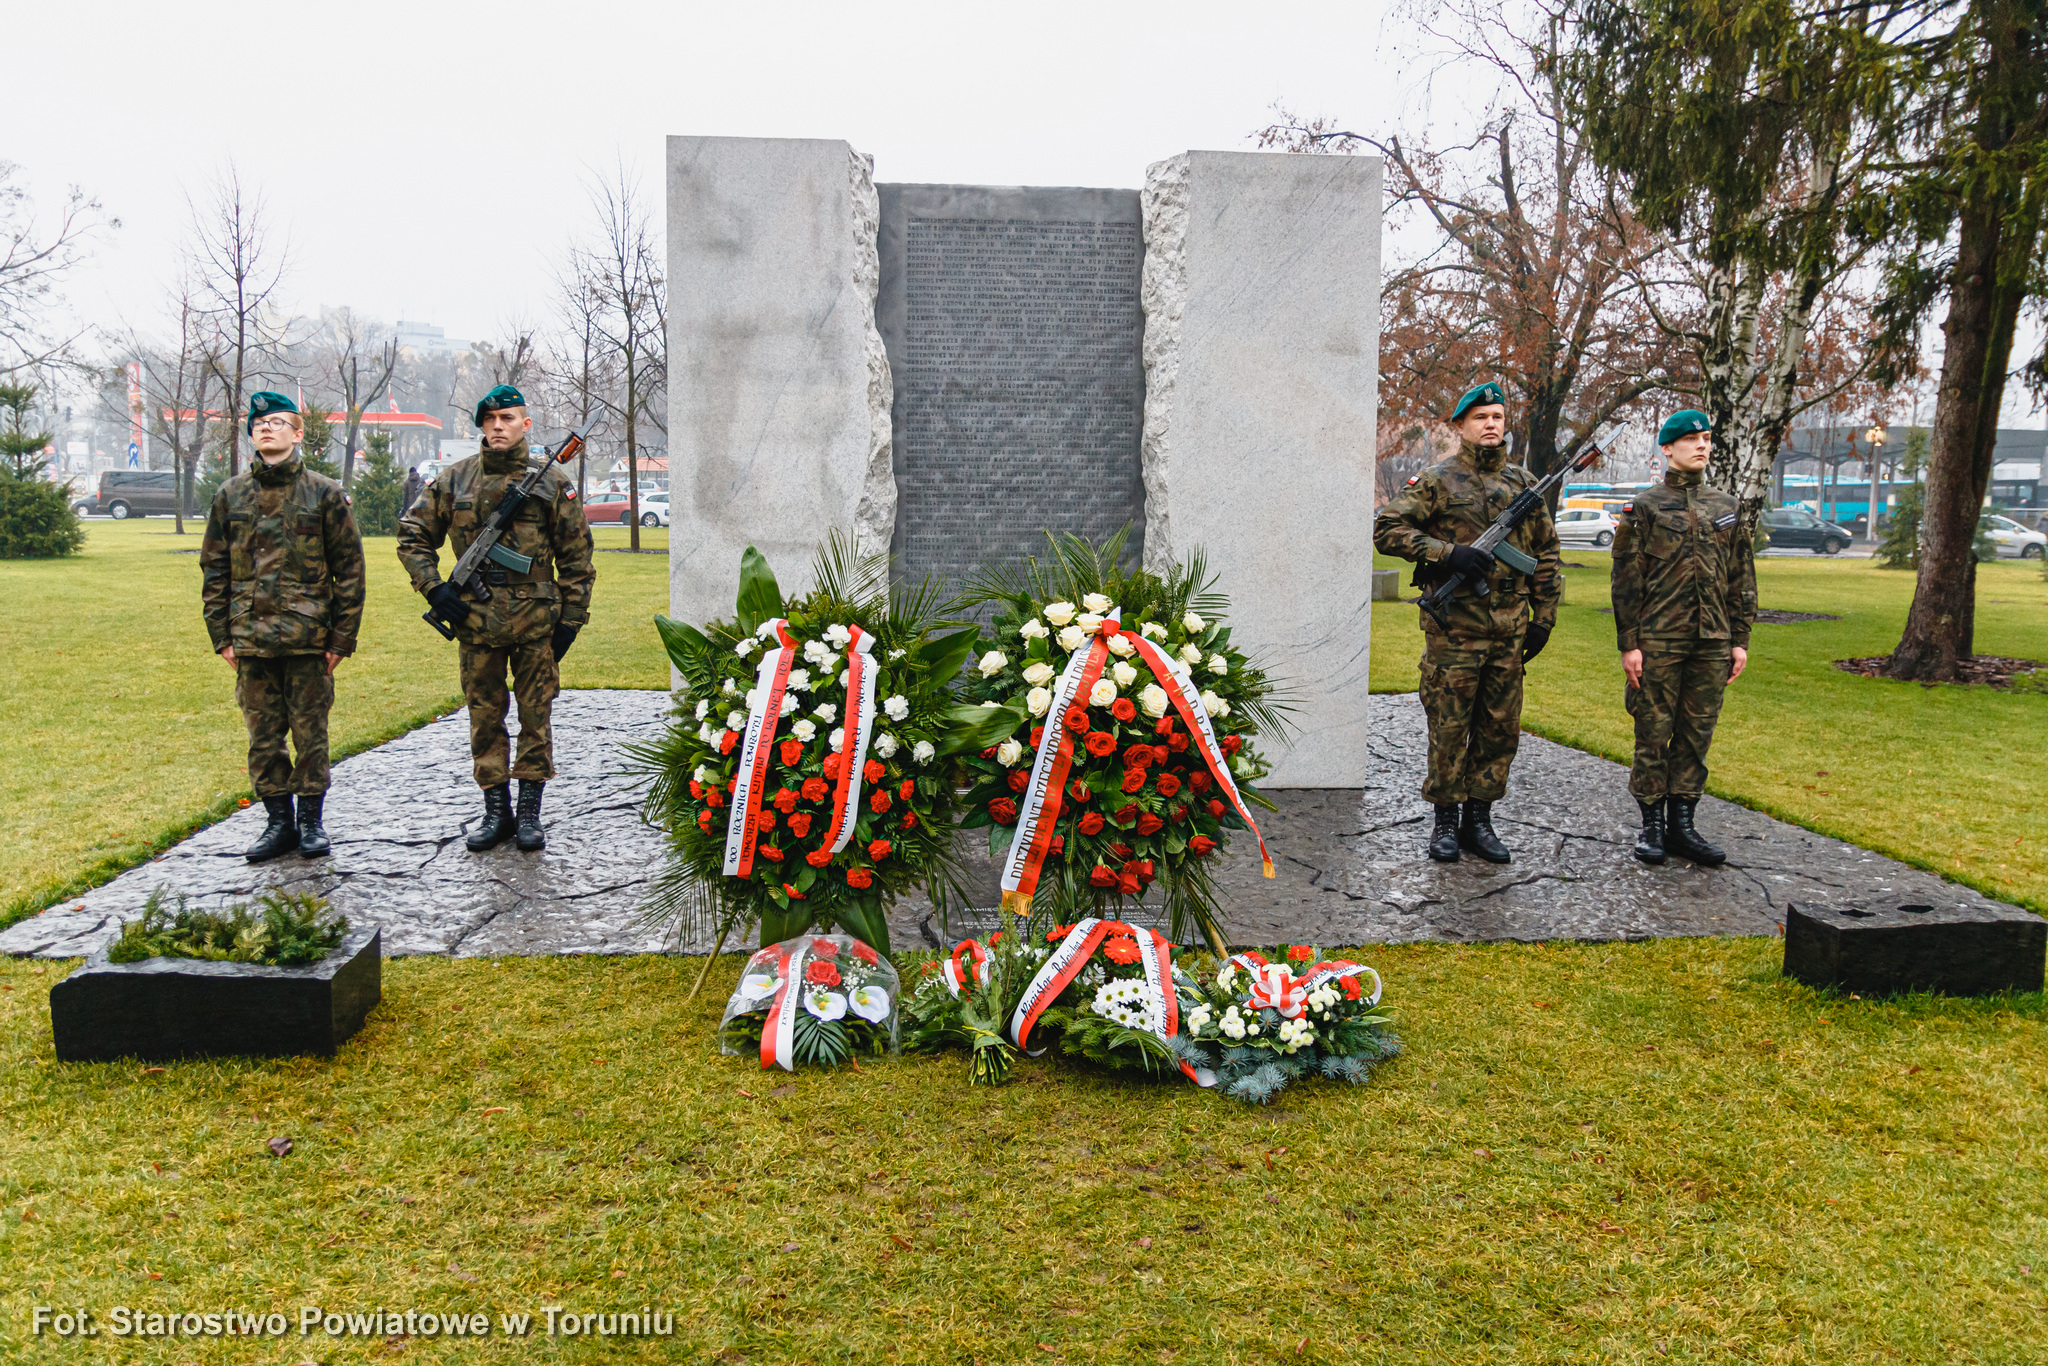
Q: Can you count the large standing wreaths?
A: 2